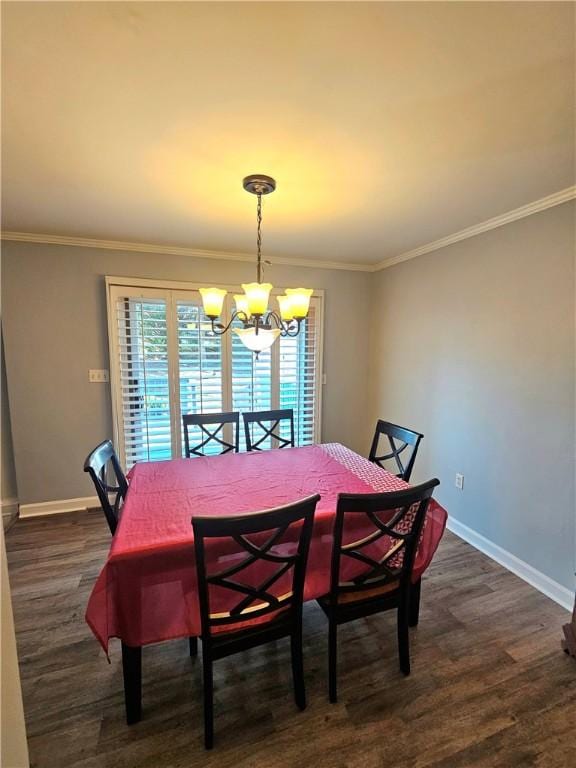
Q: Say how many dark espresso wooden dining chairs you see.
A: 6